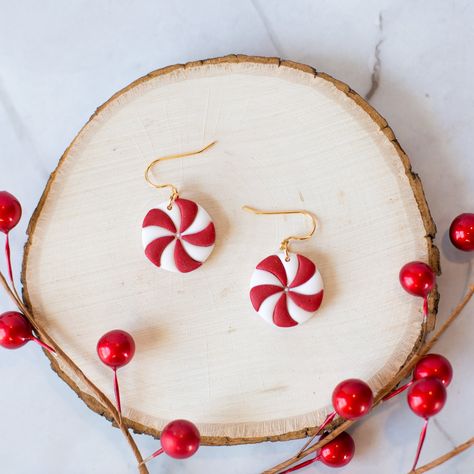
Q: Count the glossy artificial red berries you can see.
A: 10